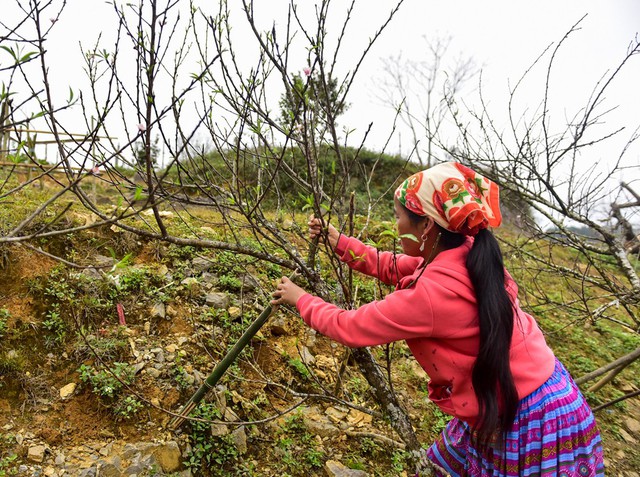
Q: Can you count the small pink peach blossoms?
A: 3